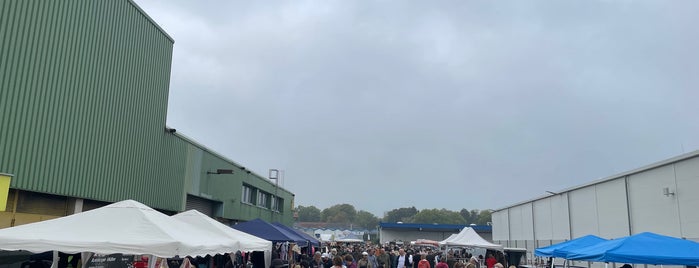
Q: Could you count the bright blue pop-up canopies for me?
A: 2